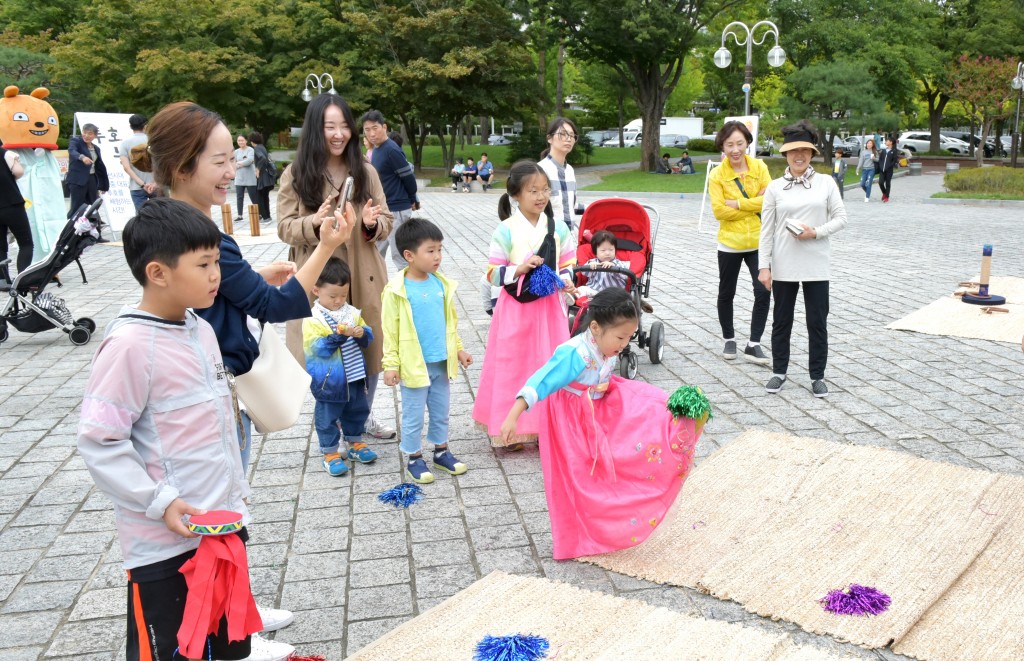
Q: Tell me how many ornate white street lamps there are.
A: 3